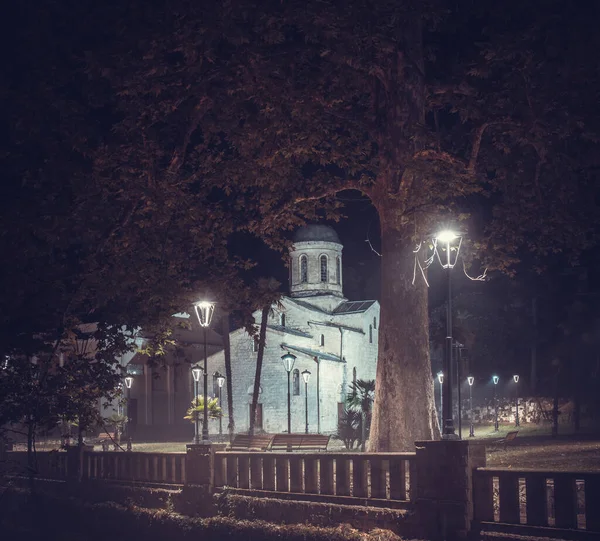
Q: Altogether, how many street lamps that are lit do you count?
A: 11